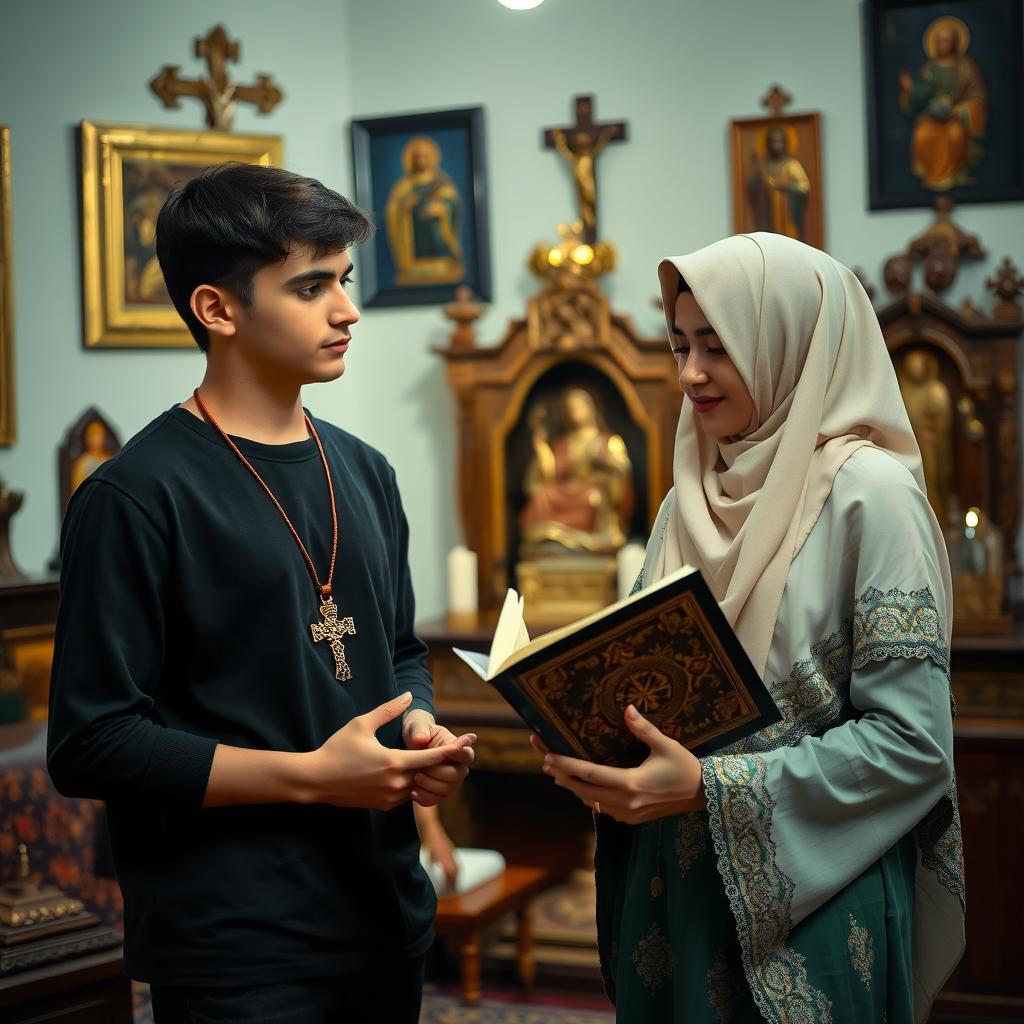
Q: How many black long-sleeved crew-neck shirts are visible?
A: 1